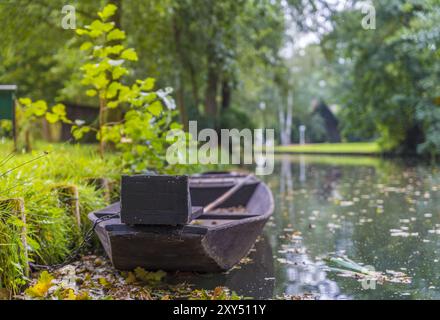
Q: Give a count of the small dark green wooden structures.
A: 1